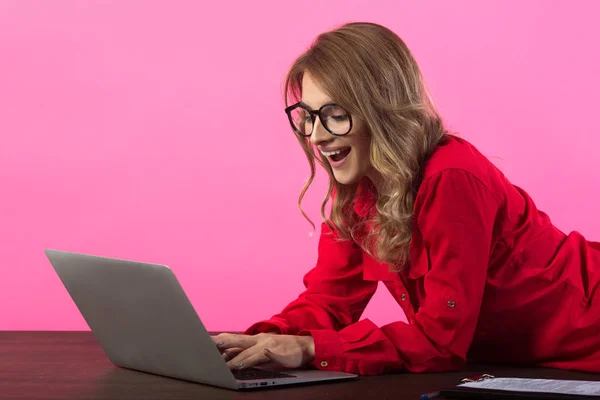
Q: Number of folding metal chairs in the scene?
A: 0